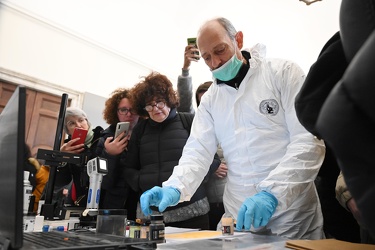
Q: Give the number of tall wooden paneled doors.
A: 2